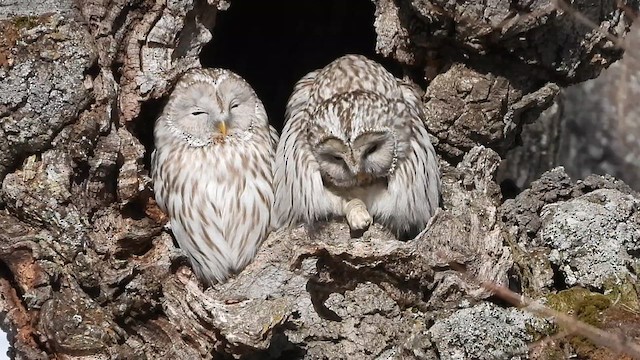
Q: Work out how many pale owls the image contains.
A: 2